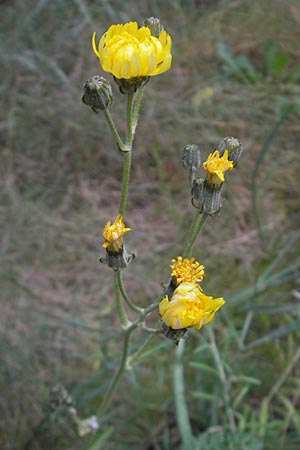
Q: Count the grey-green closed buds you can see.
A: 5